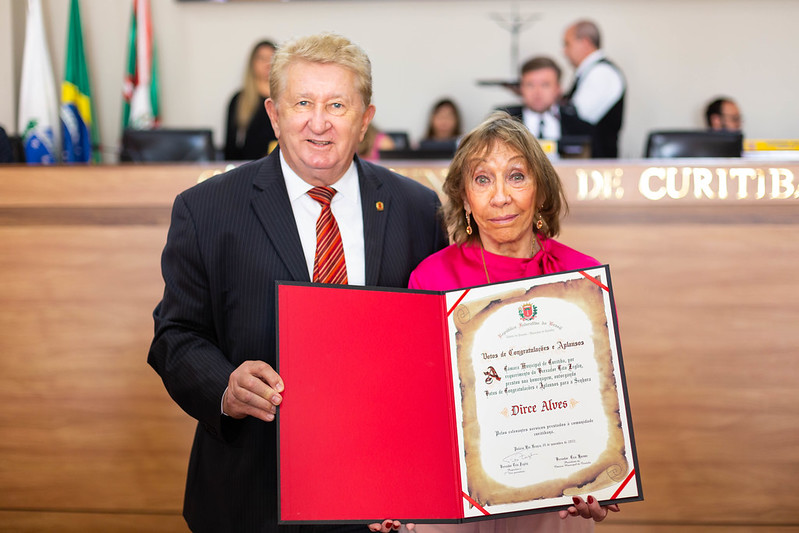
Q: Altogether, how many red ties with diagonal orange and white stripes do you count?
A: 1